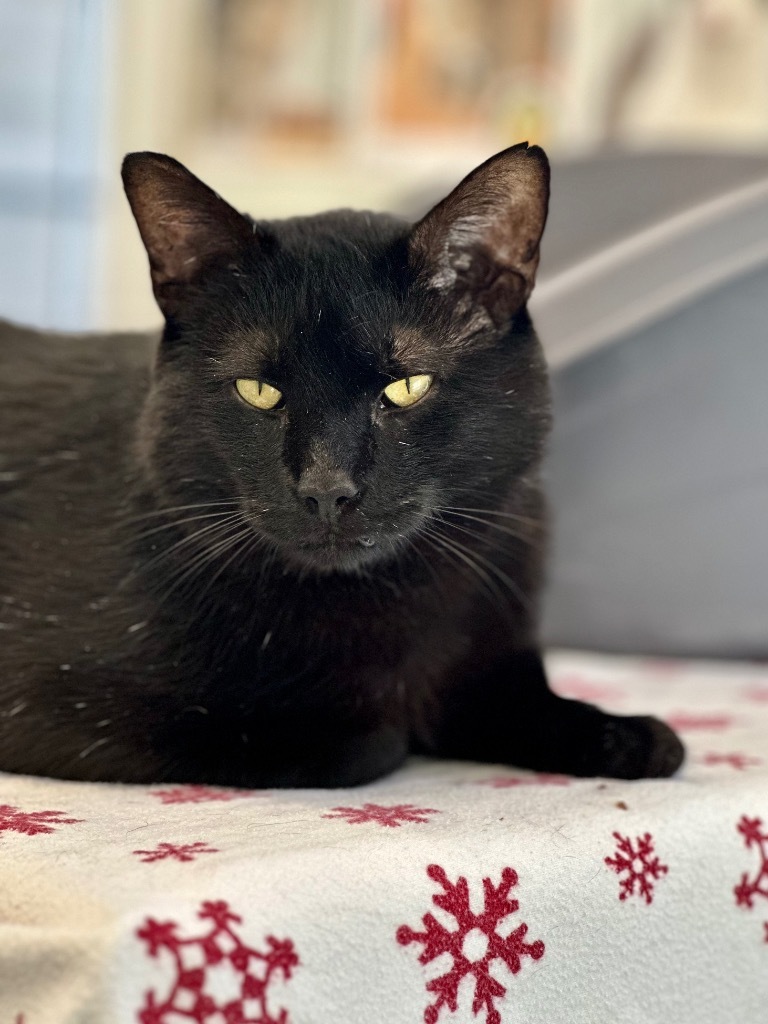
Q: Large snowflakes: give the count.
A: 3